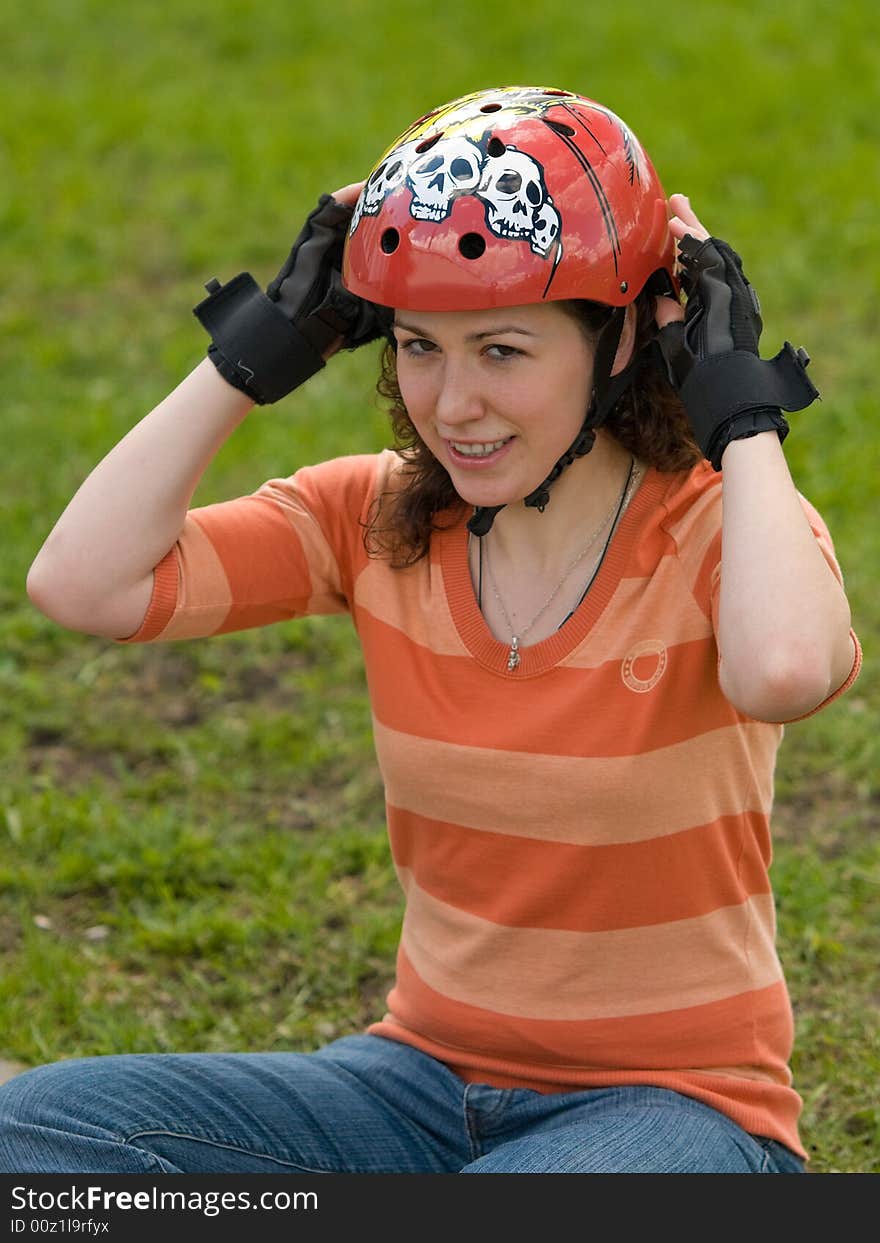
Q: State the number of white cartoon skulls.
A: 5